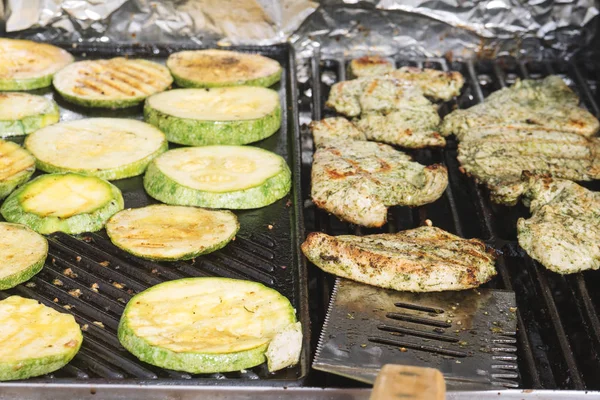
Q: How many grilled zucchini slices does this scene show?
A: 13